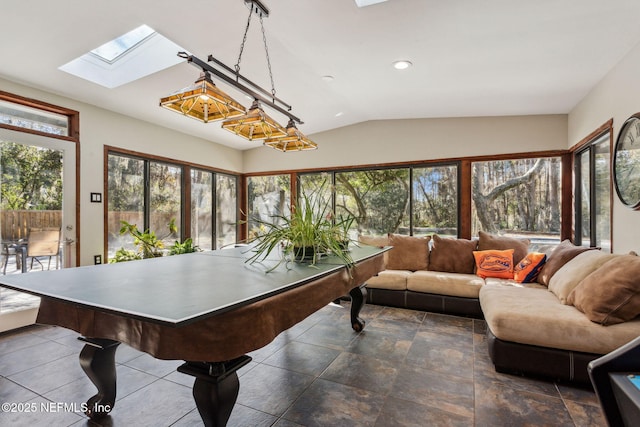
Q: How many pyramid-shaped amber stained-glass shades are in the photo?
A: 3